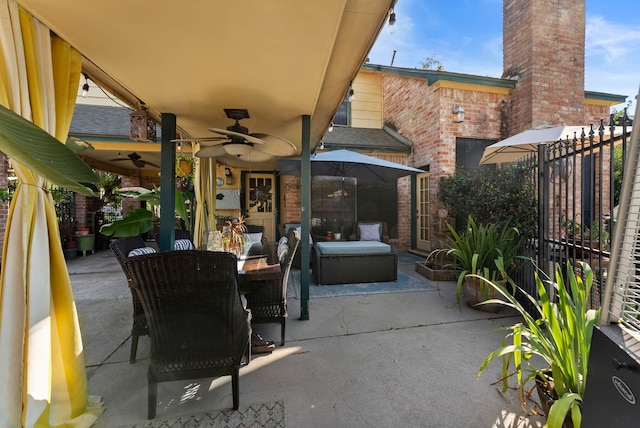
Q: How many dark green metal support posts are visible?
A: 2